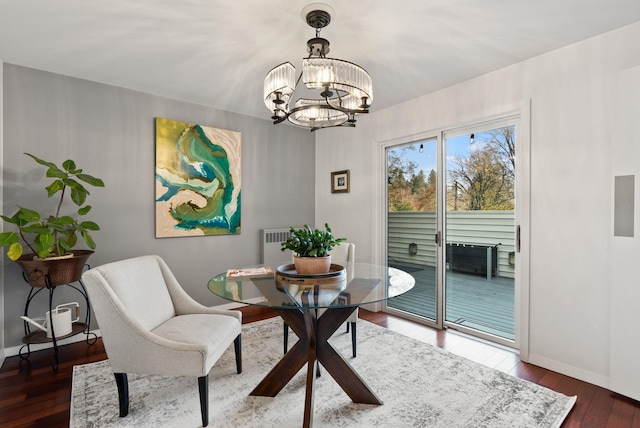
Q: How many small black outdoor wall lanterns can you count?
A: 2